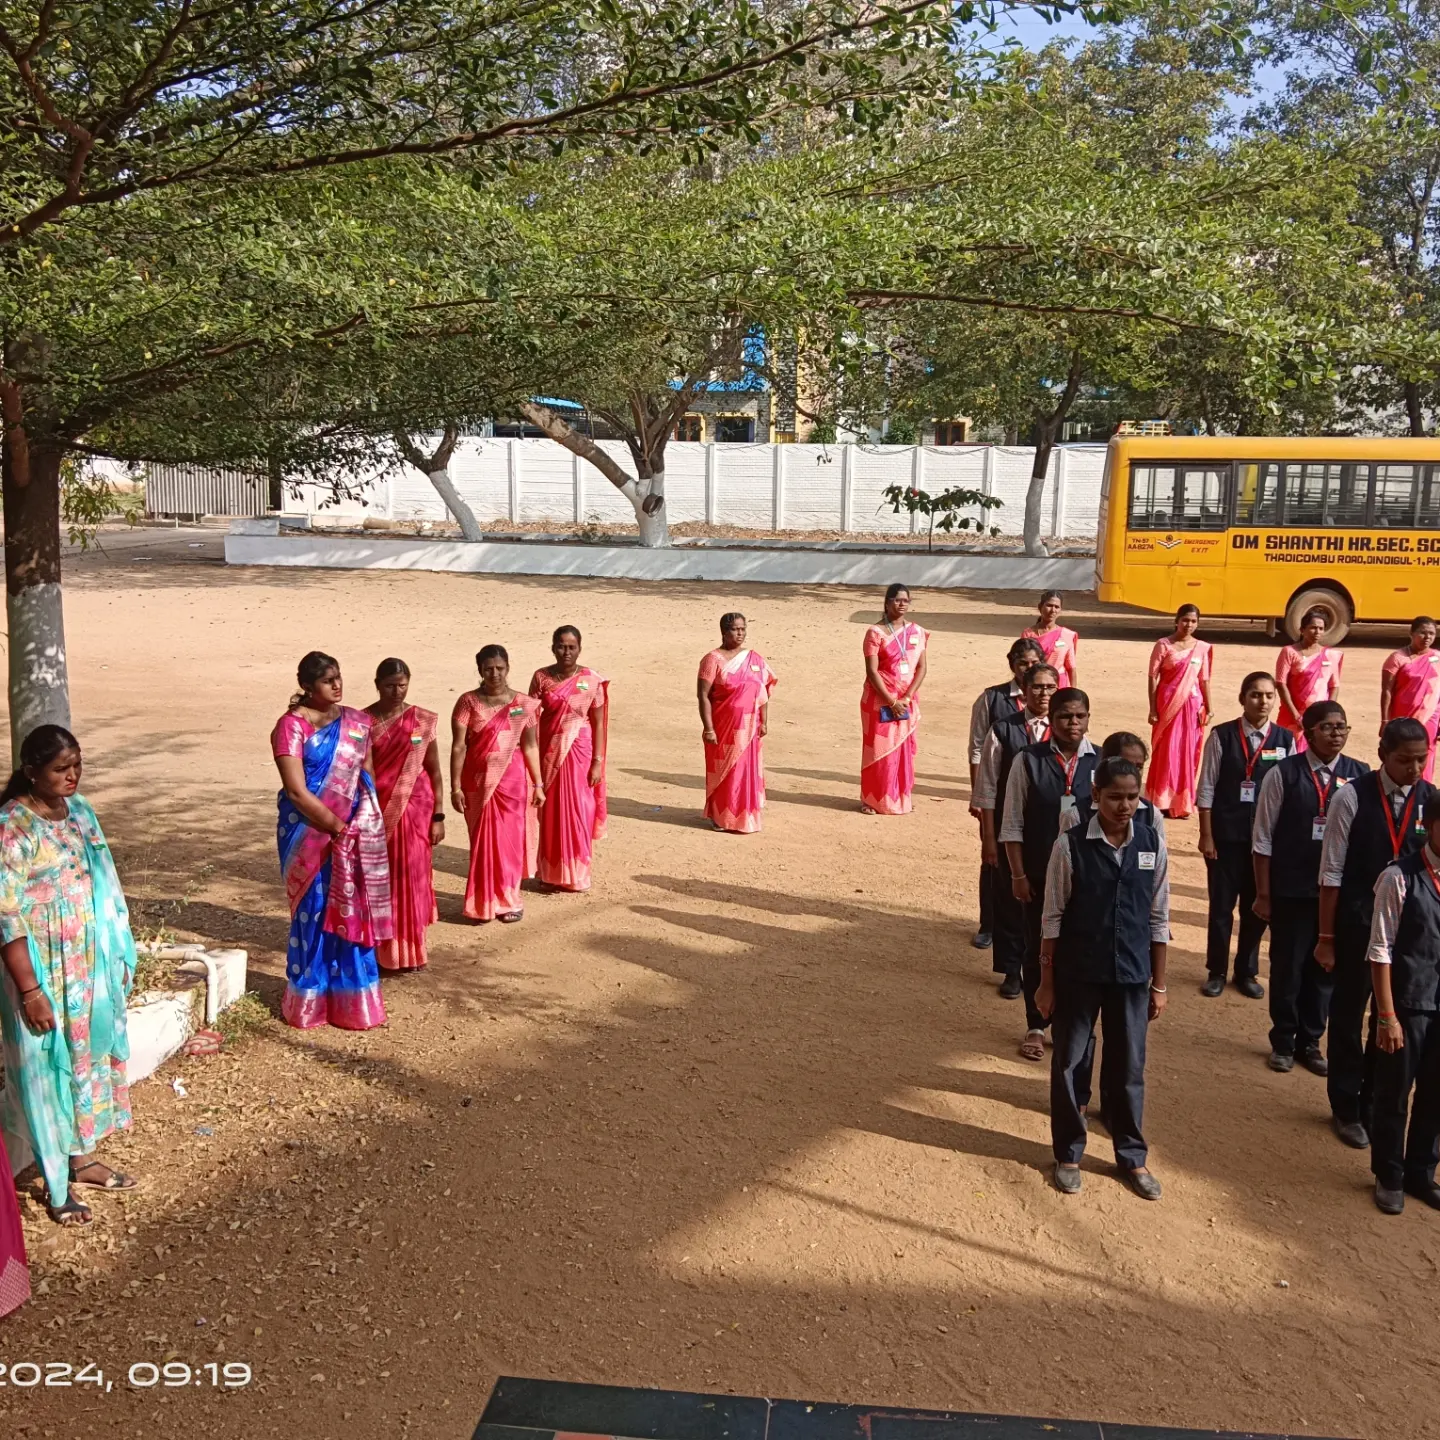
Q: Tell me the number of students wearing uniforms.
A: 9